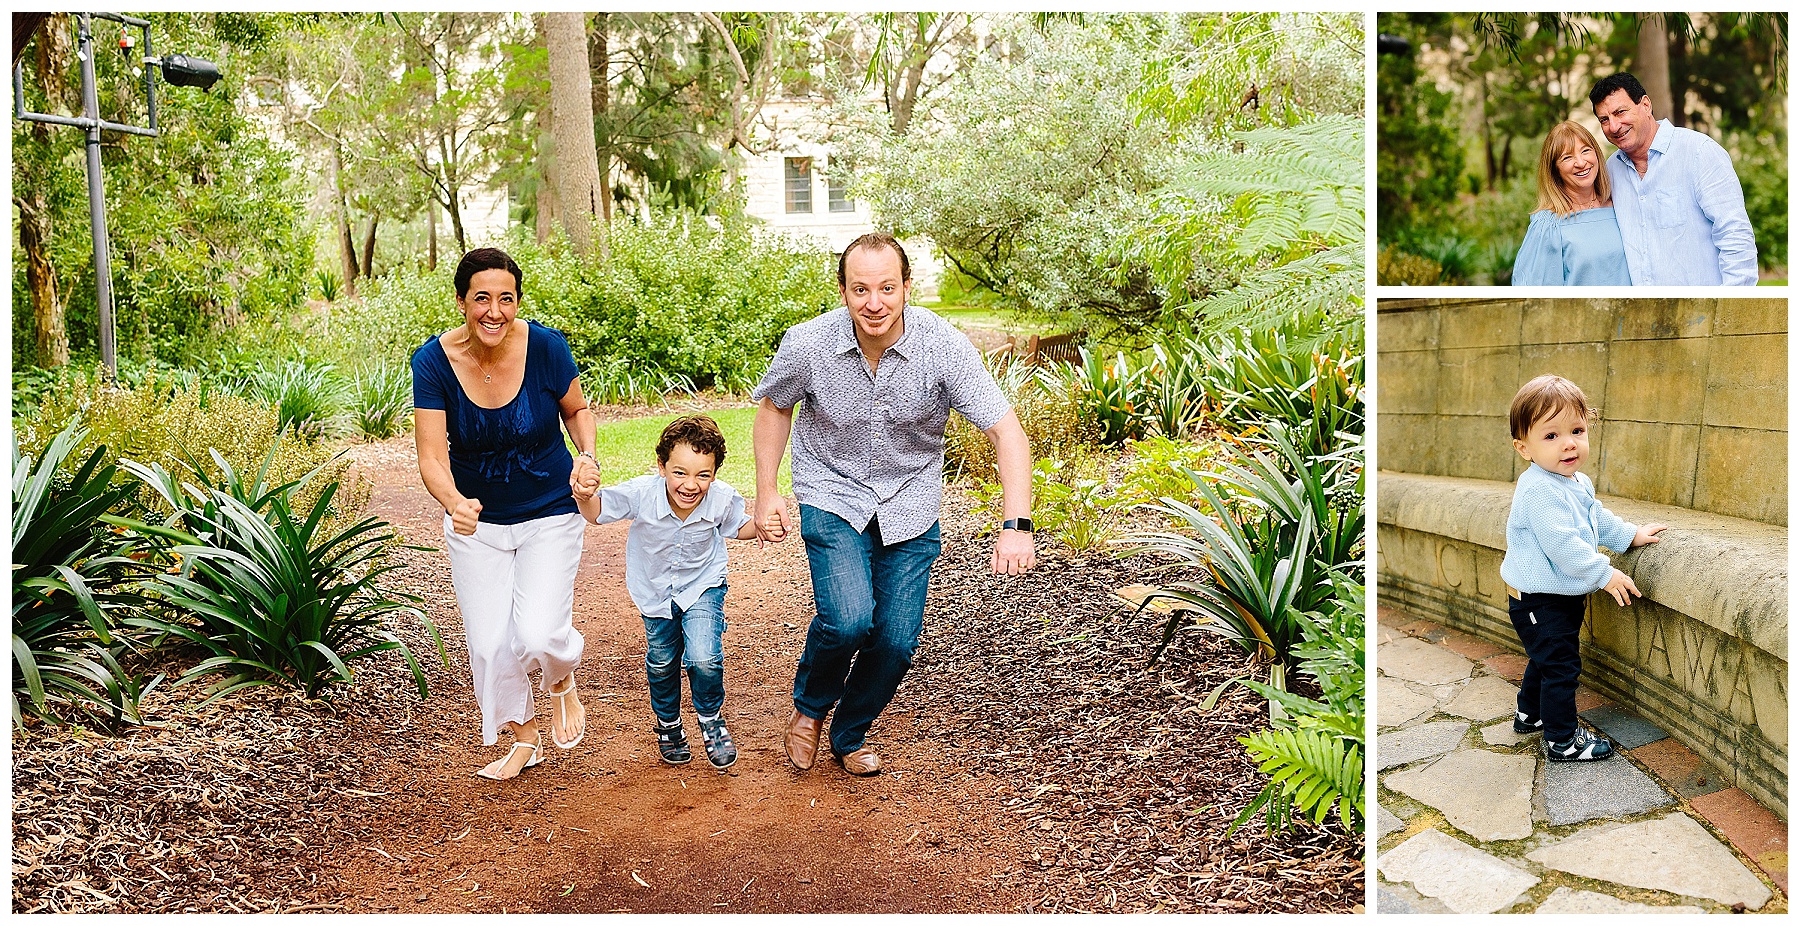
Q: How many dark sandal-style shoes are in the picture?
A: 2